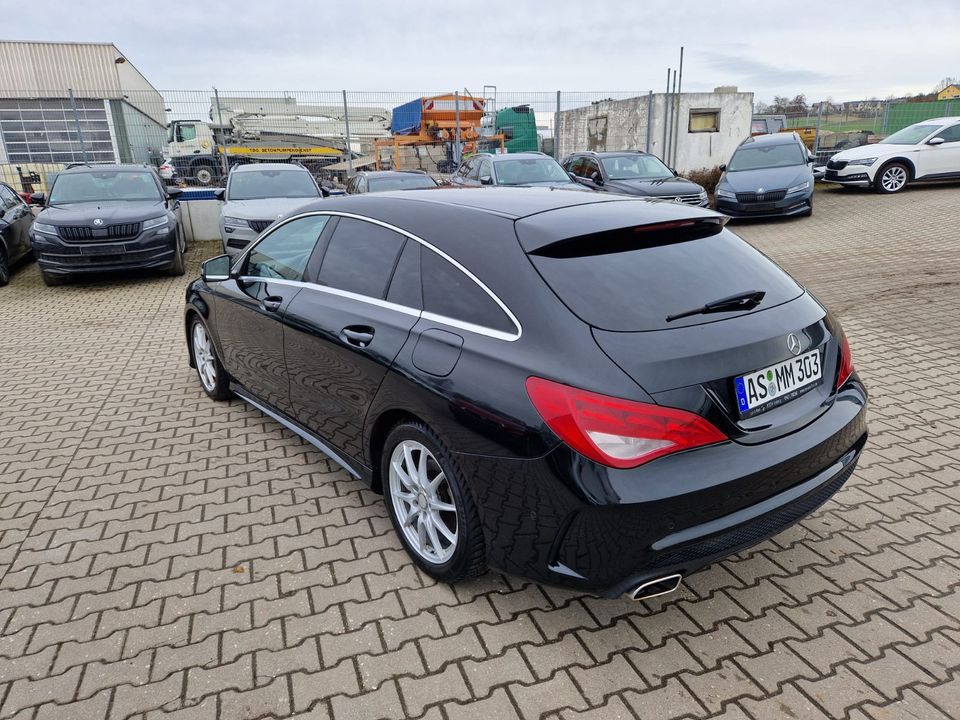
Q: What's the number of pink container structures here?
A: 0